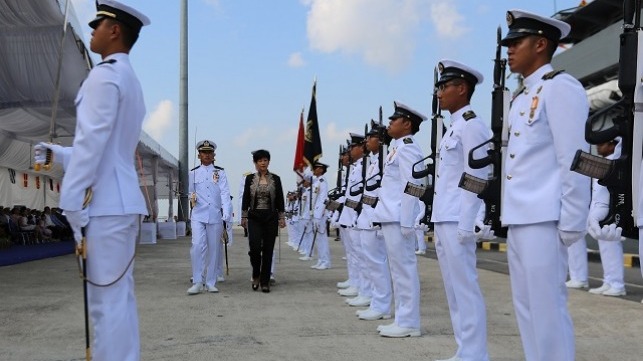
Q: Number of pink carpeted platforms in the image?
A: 0